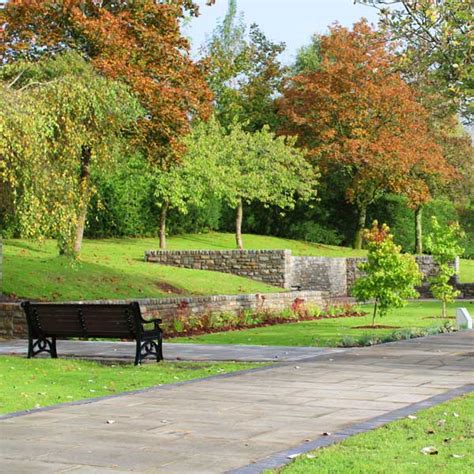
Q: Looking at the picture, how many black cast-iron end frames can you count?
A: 2